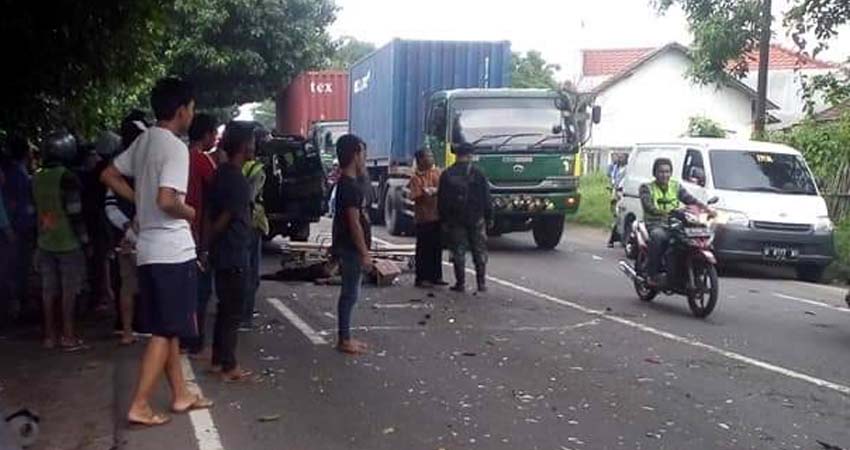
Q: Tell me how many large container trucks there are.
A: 2